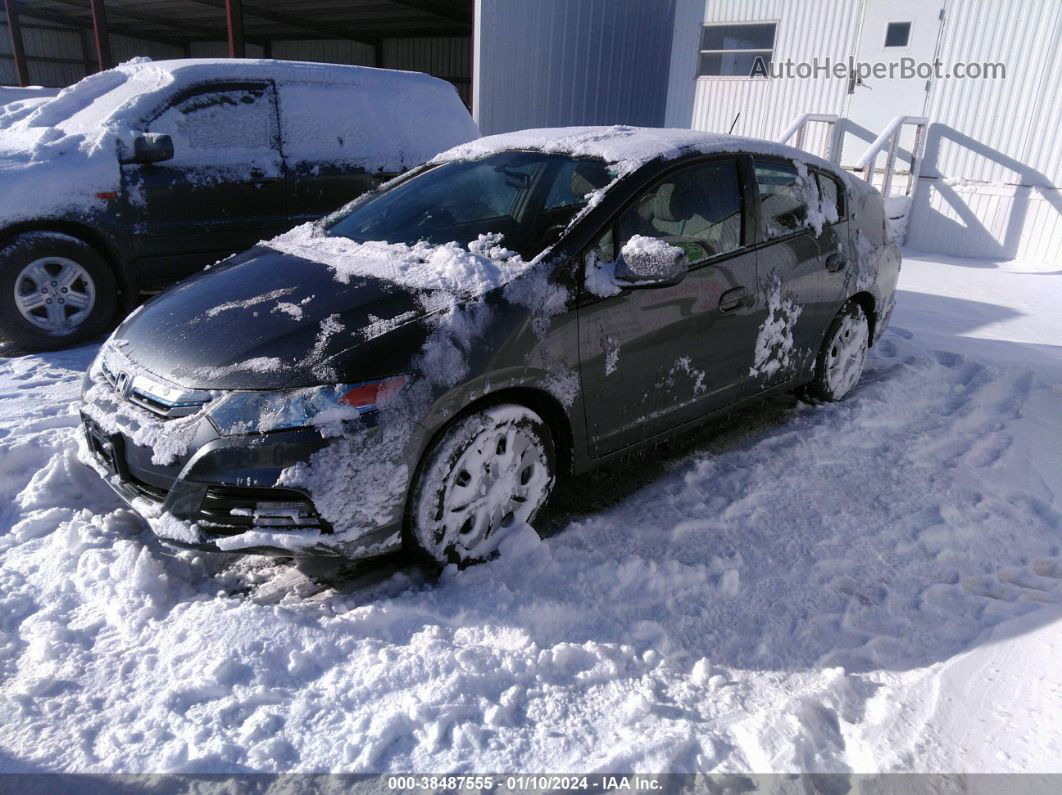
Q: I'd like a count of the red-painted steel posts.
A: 3